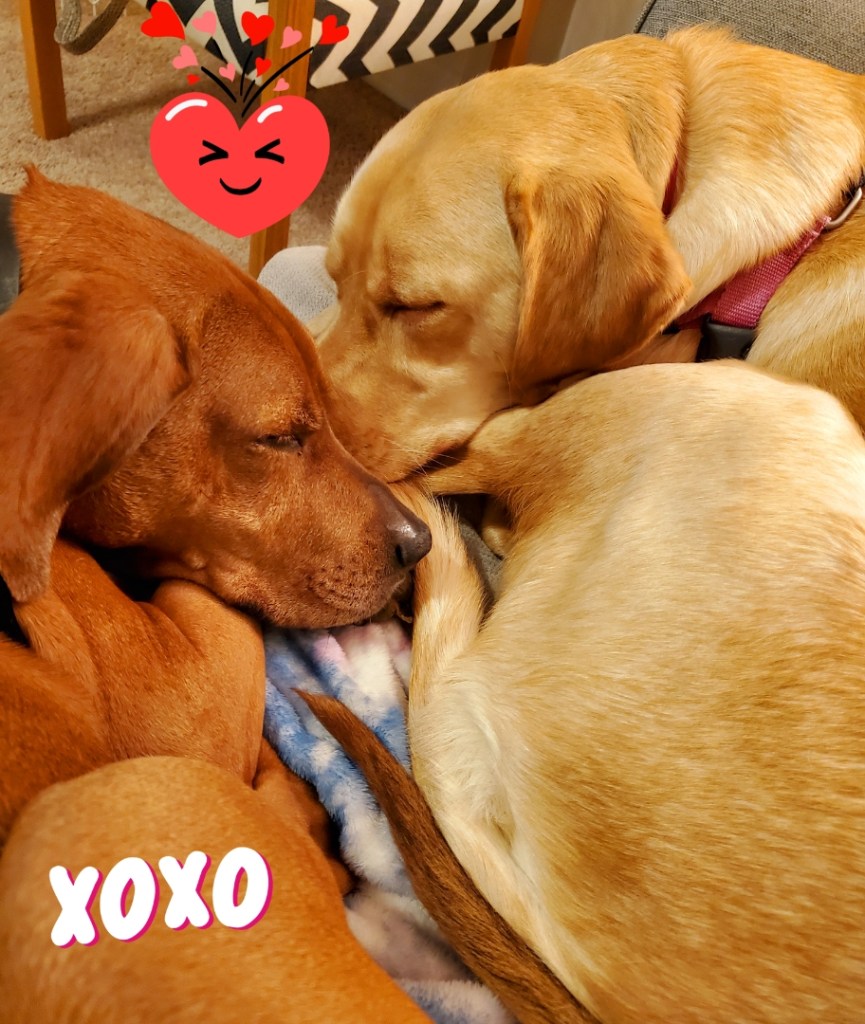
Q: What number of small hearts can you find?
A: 10